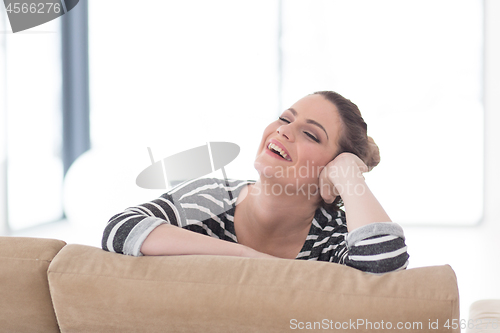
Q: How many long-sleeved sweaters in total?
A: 1